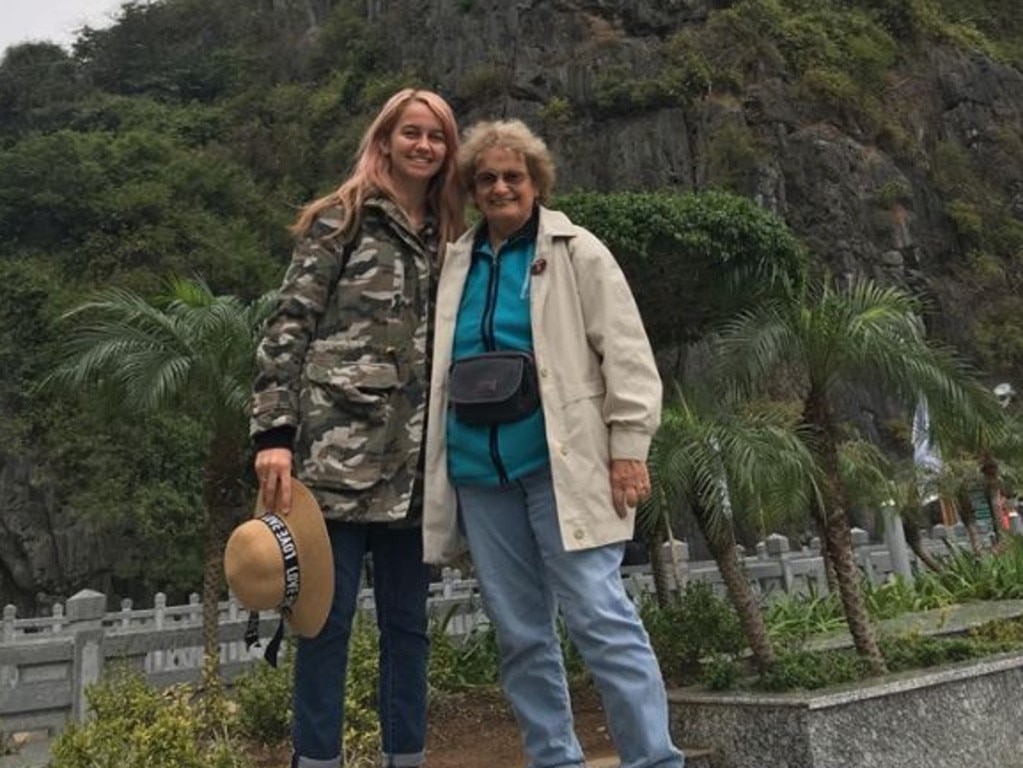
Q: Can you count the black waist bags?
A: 1